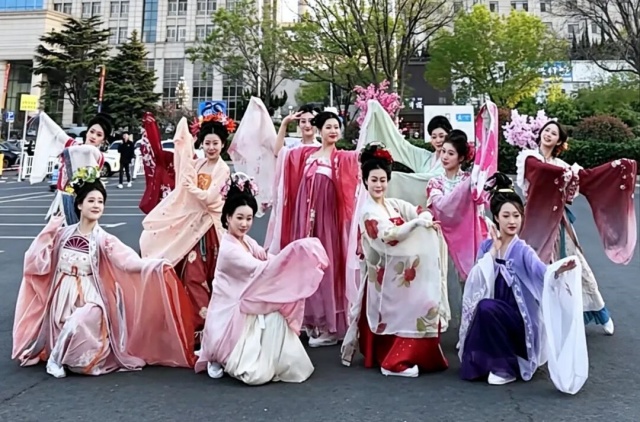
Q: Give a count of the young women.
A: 11